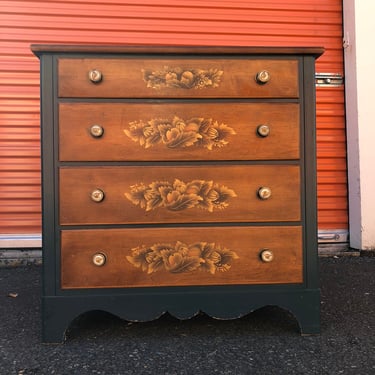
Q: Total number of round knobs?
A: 8